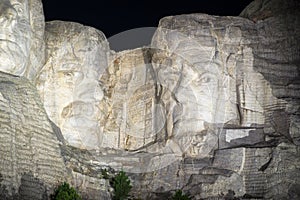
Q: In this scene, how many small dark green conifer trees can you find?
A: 3